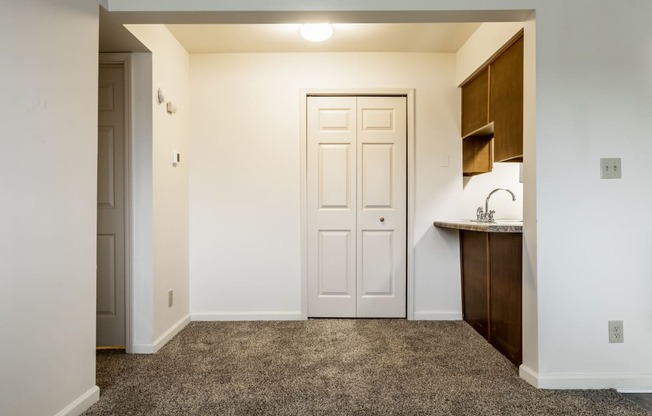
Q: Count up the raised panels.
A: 9